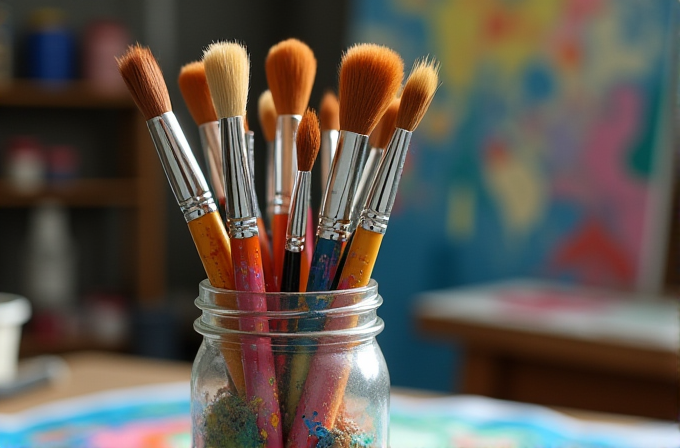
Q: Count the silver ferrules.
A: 11